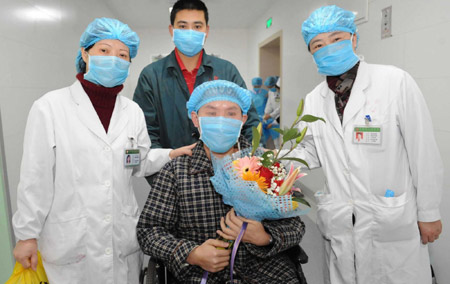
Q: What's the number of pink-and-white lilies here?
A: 1